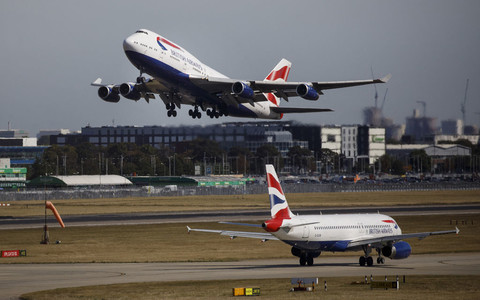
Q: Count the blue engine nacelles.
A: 5